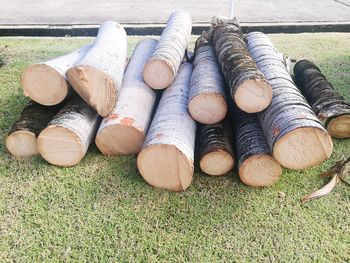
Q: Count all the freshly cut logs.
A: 13